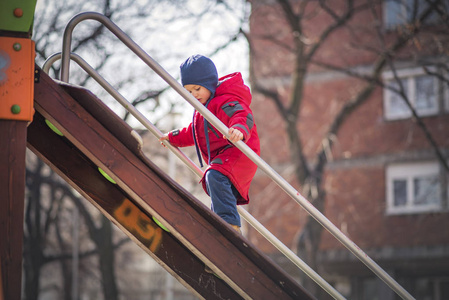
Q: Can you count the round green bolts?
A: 2